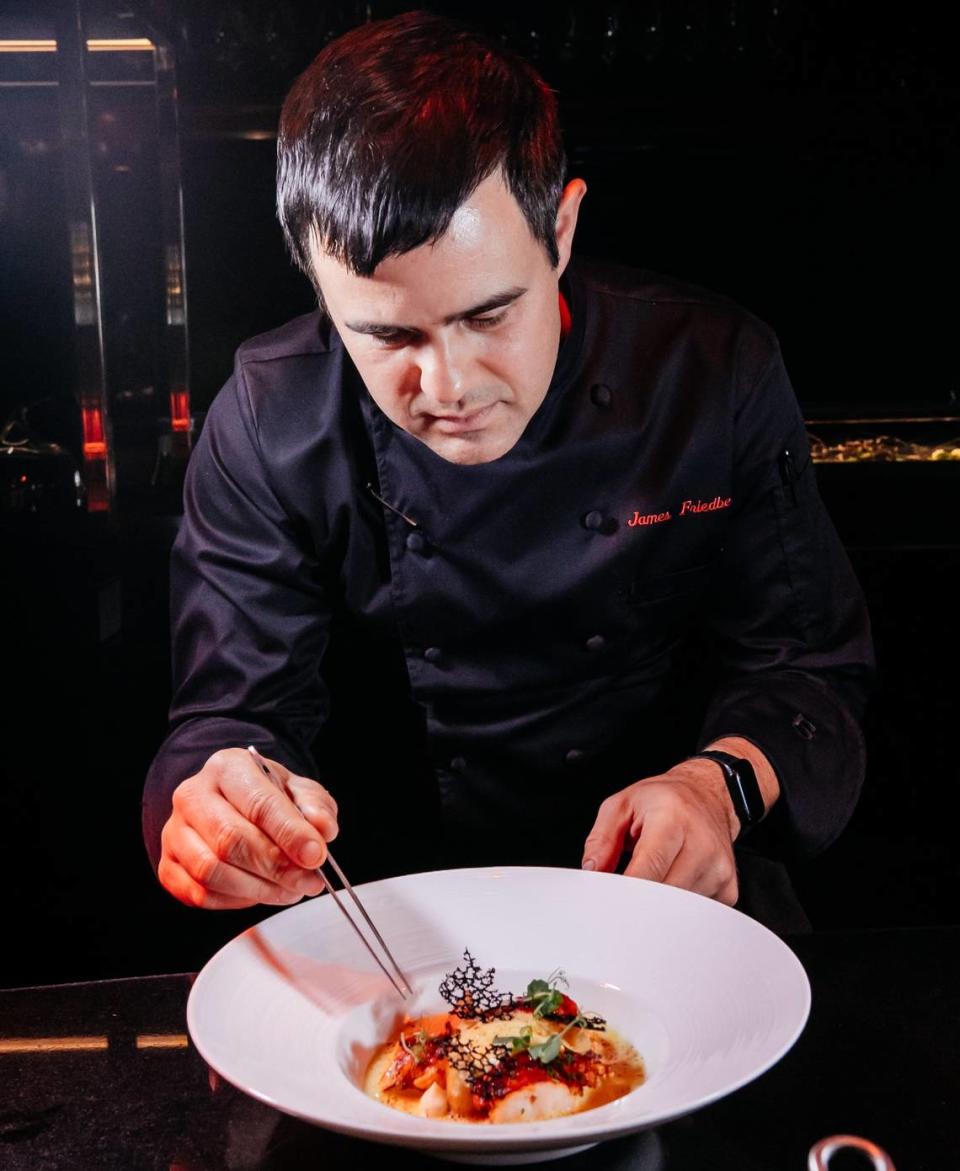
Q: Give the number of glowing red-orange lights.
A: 2